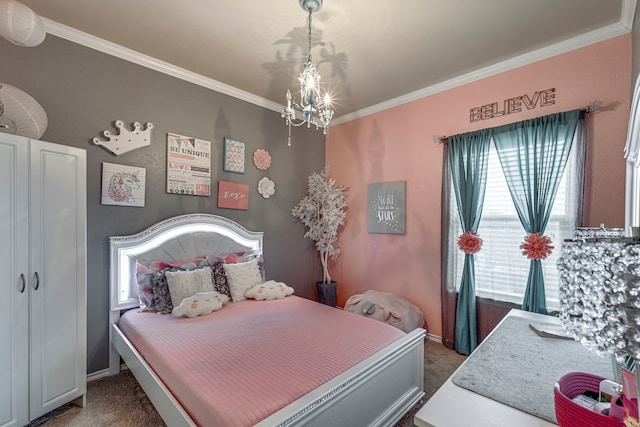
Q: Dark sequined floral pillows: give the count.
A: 2